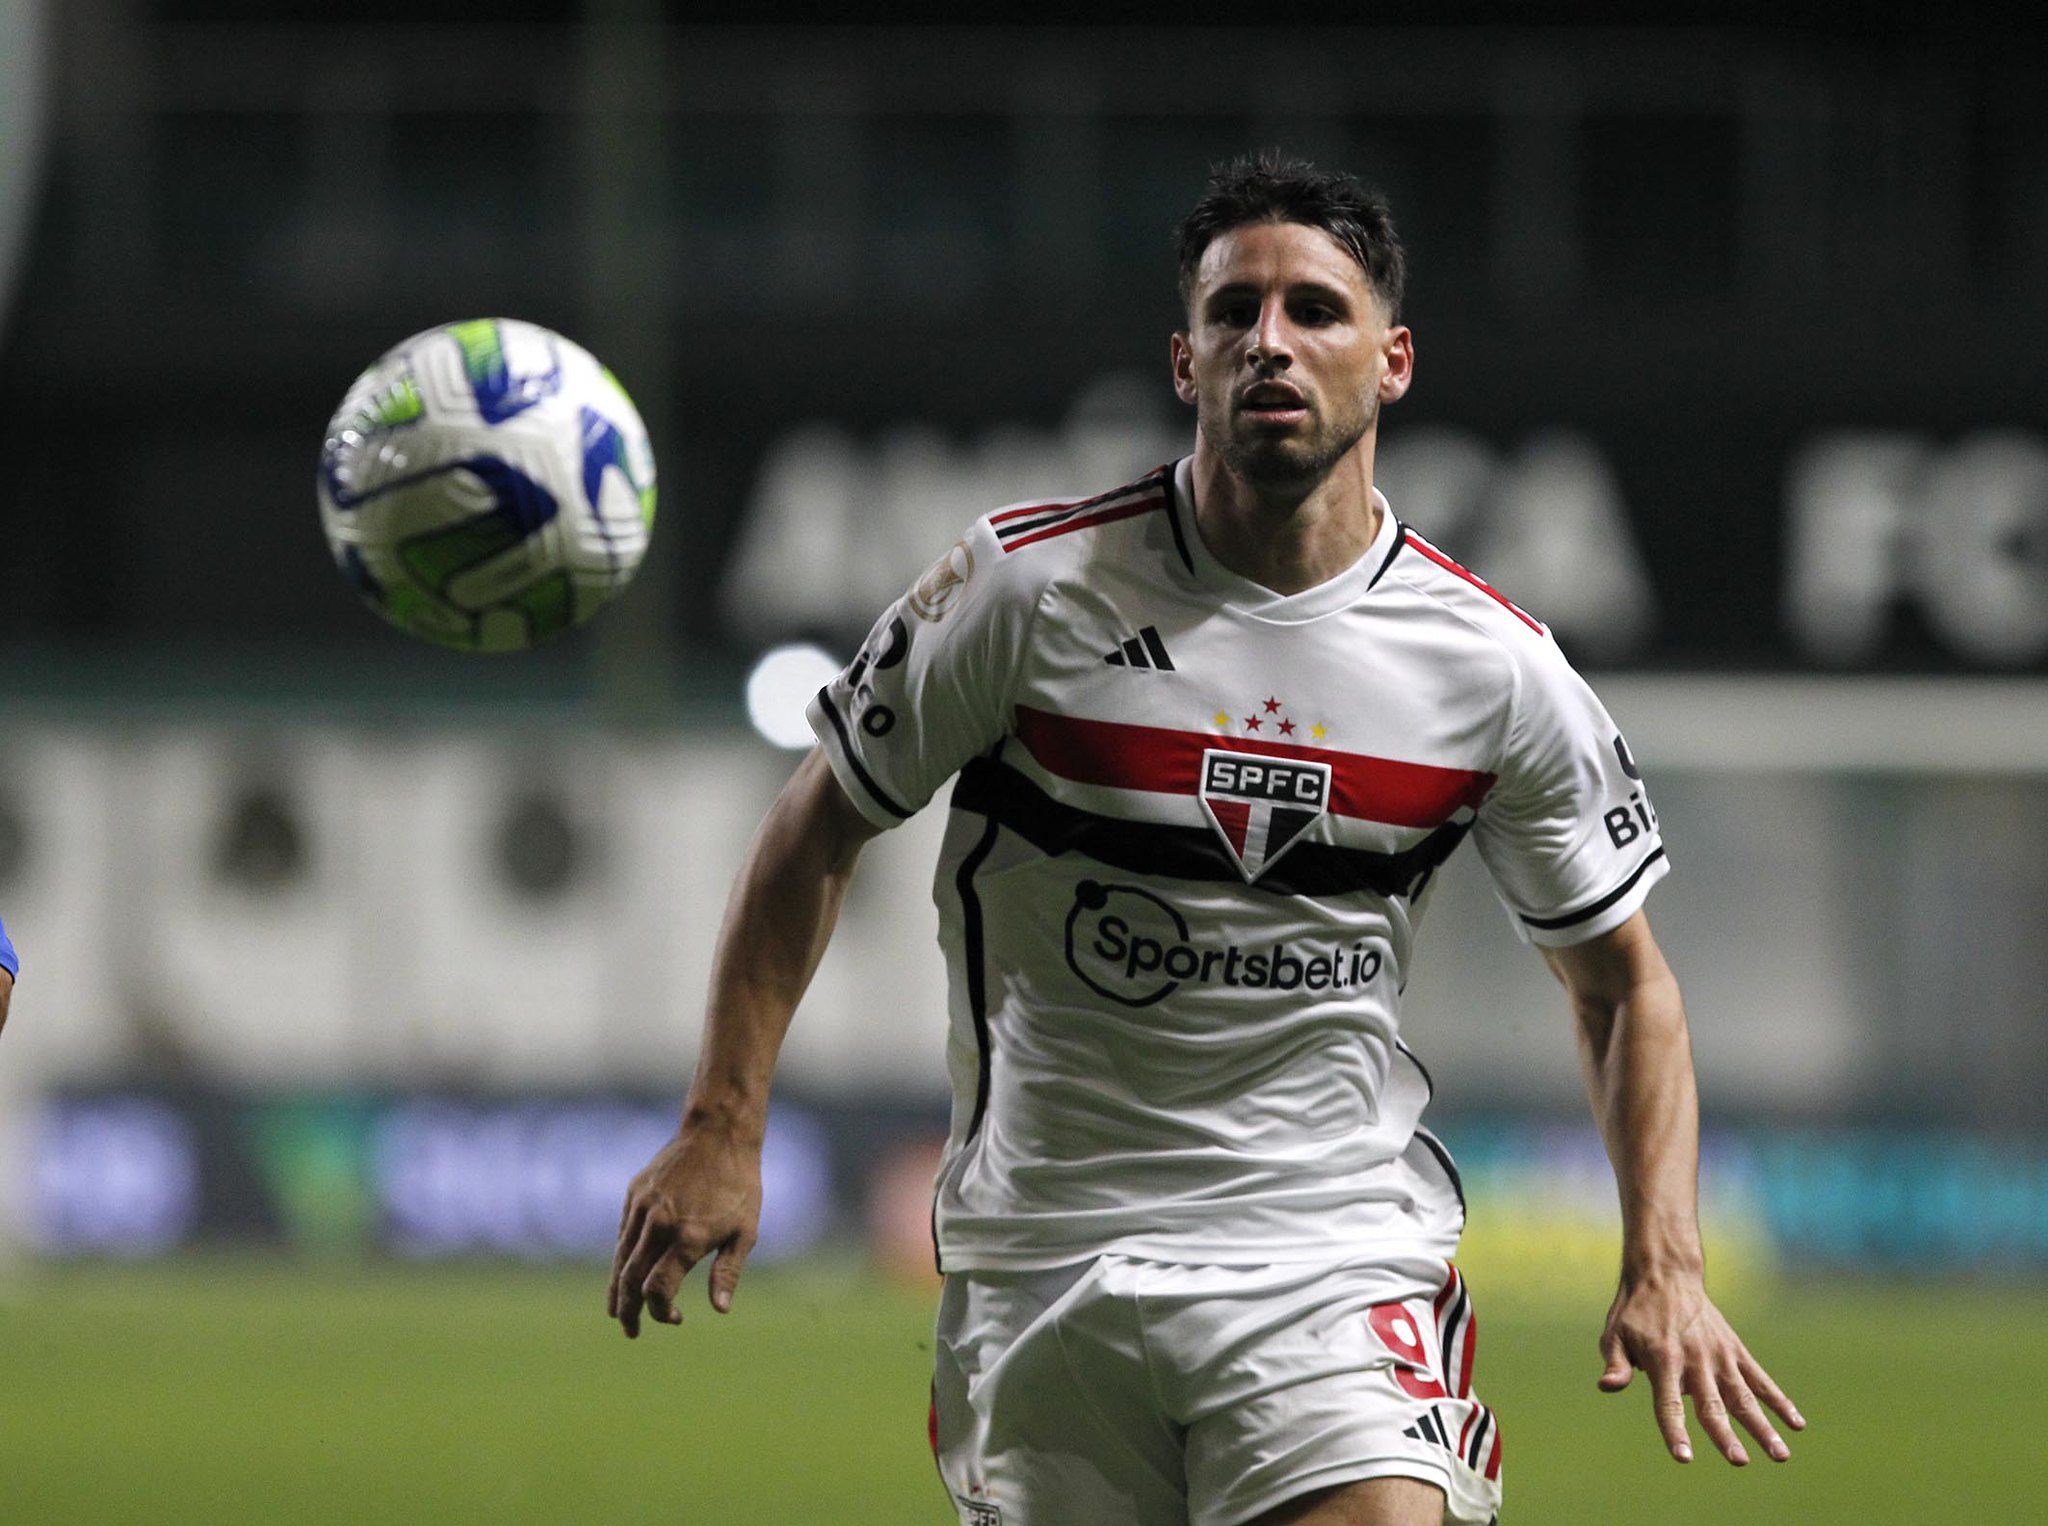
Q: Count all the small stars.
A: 5